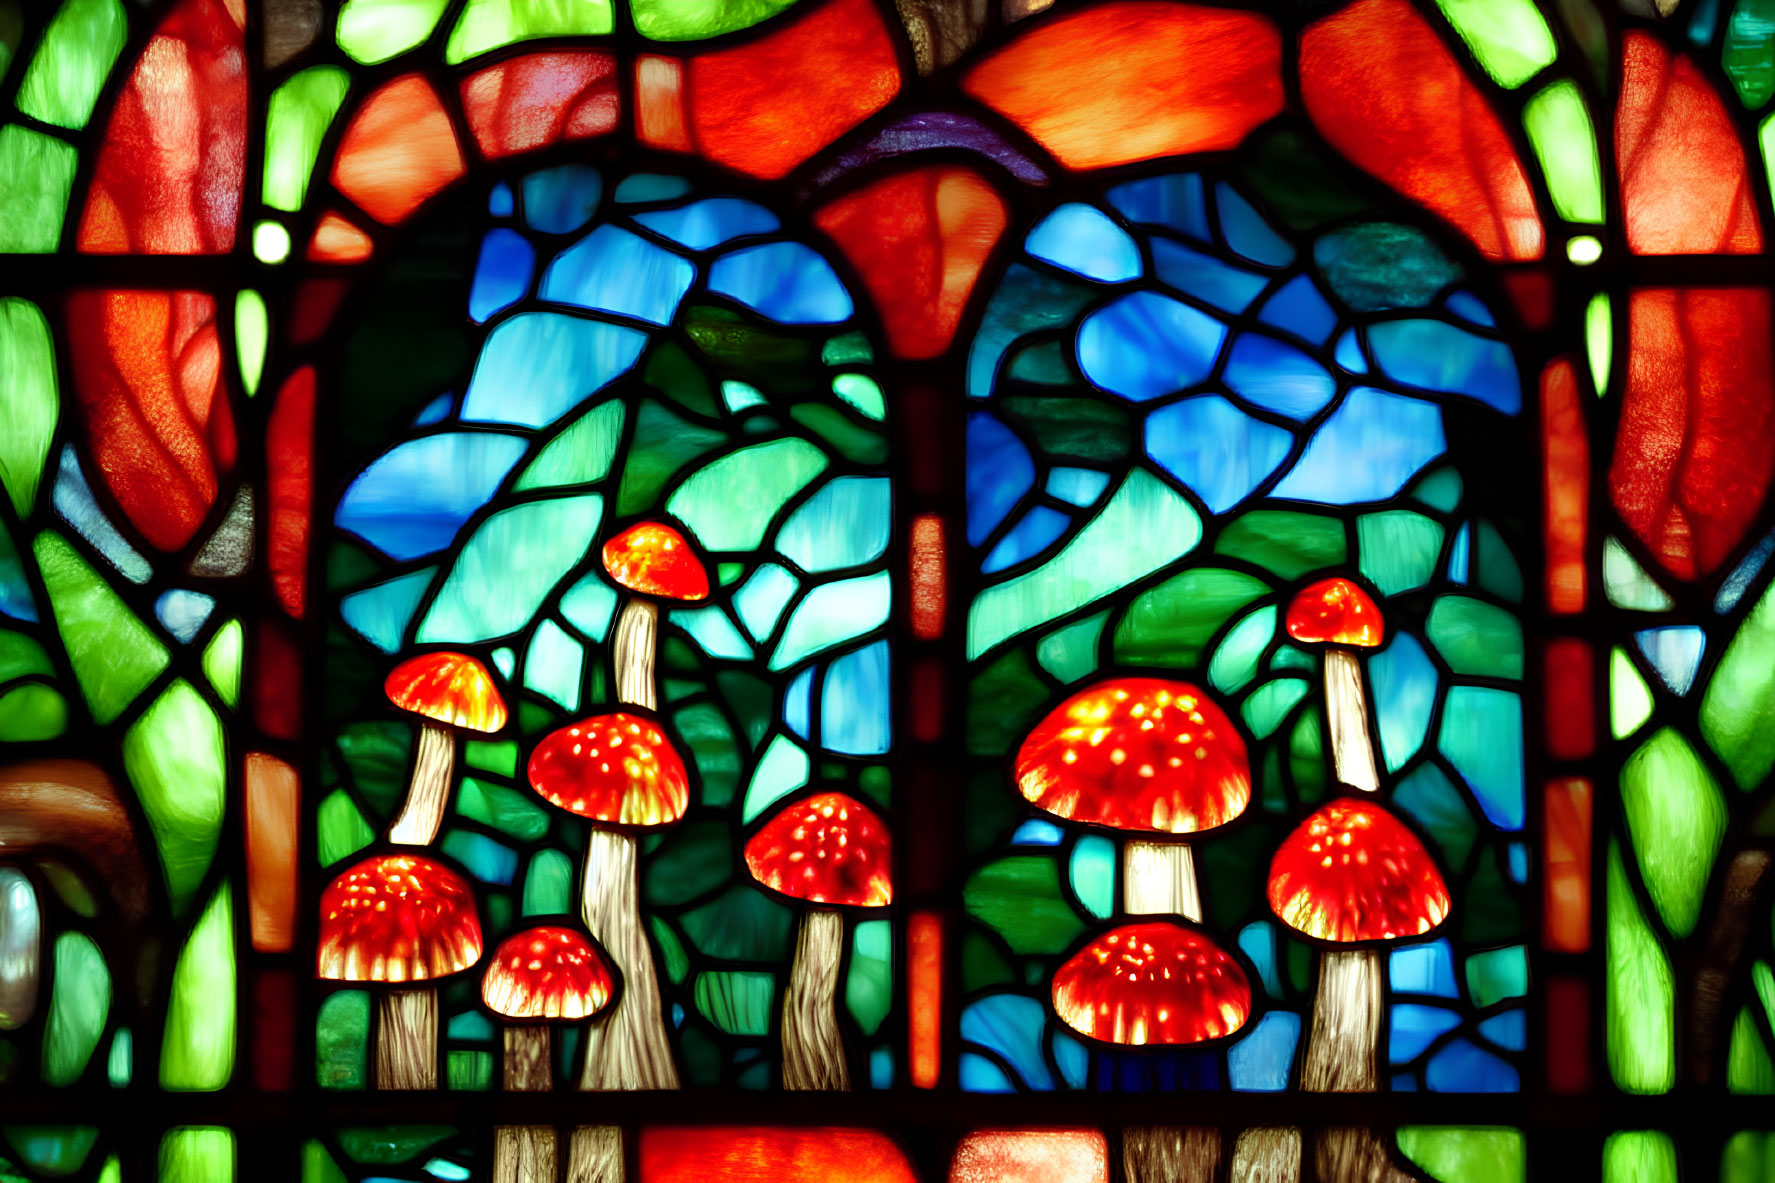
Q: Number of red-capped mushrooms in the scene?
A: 10